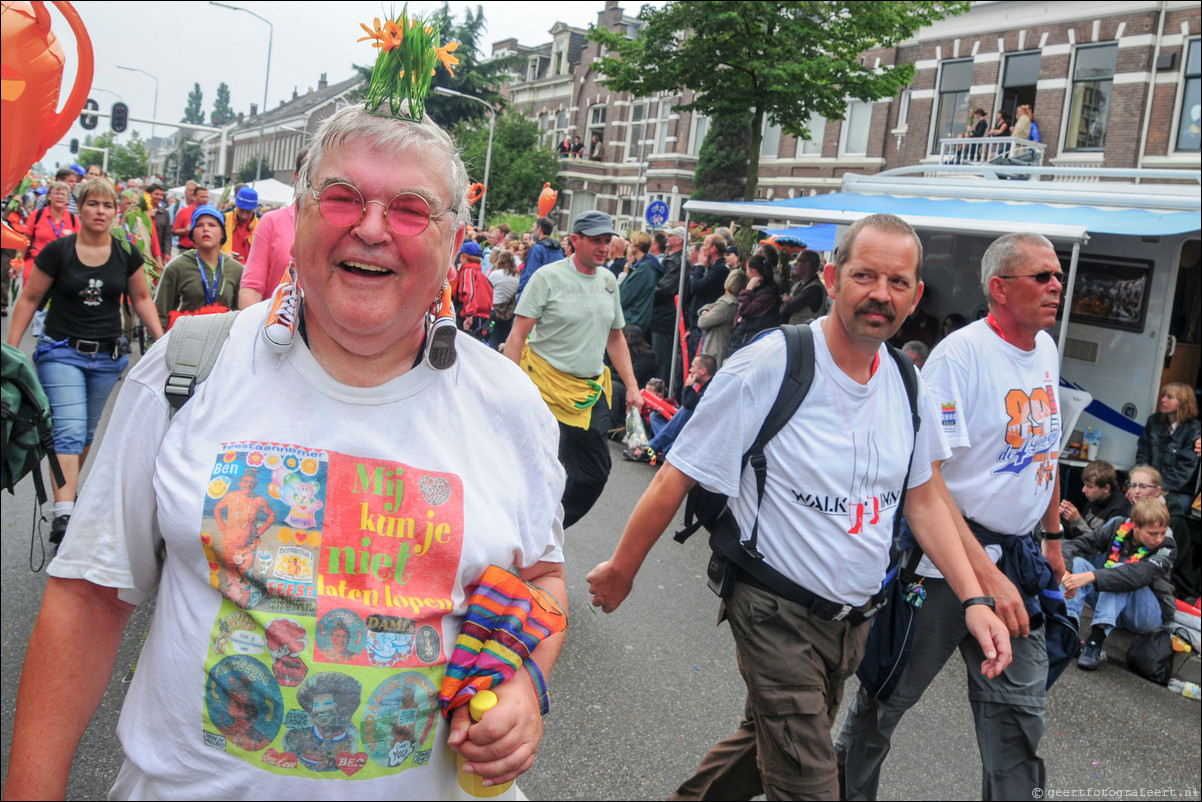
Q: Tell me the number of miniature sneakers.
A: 2